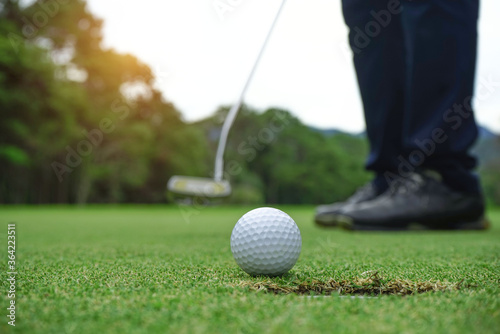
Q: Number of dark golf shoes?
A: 2